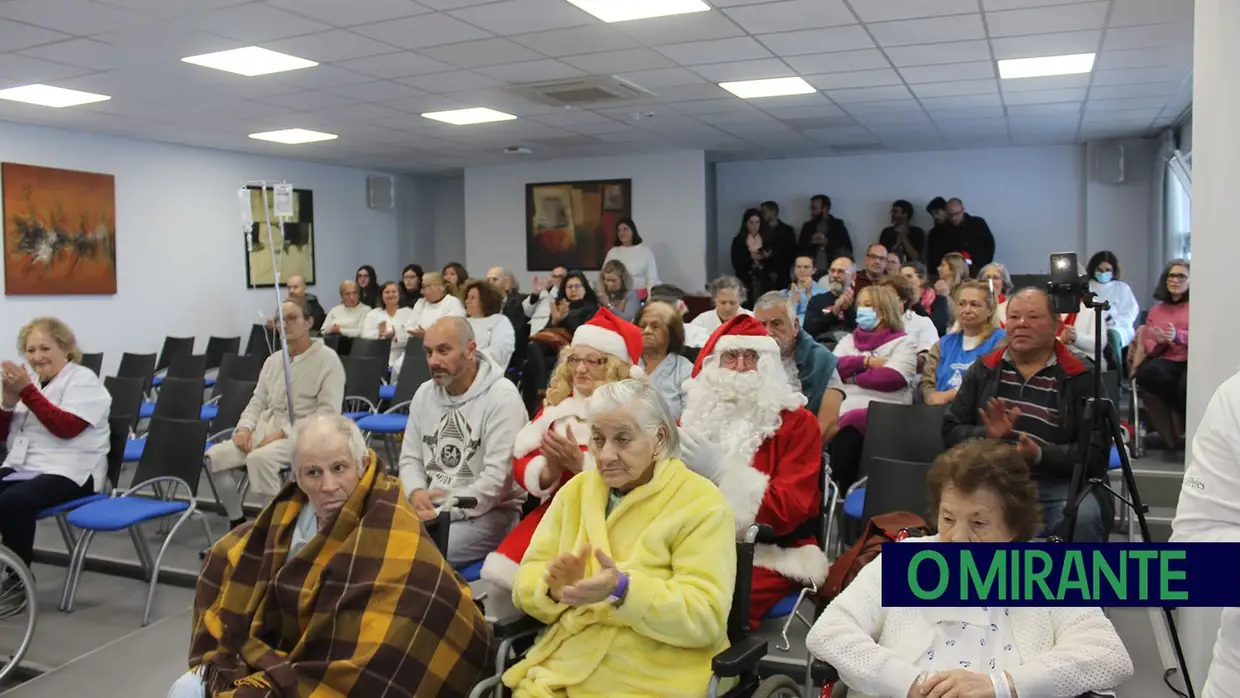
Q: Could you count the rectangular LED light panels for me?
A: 7